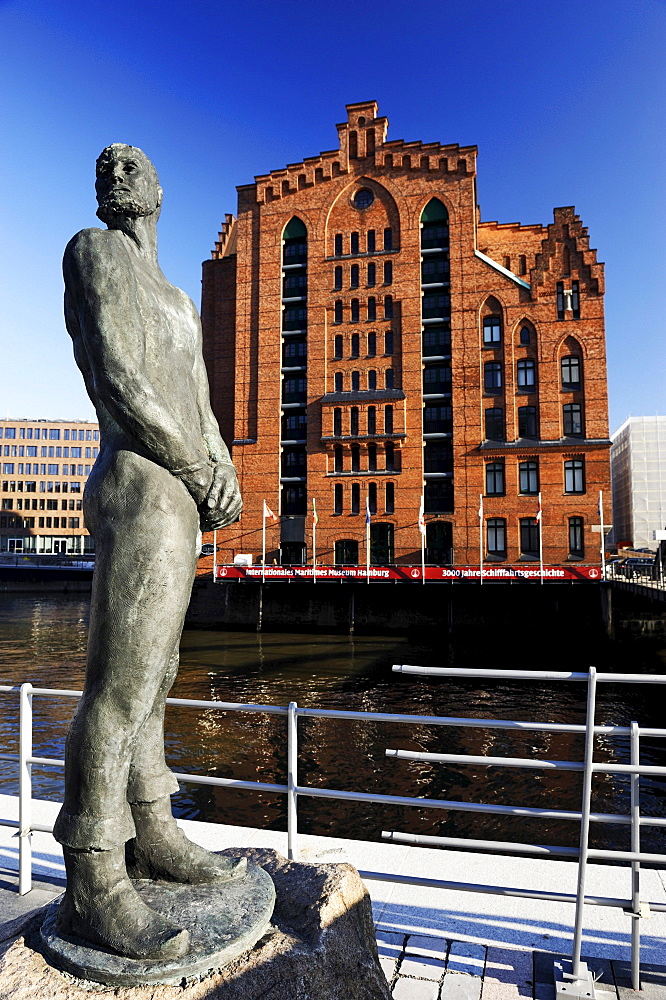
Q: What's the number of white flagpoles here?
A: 8